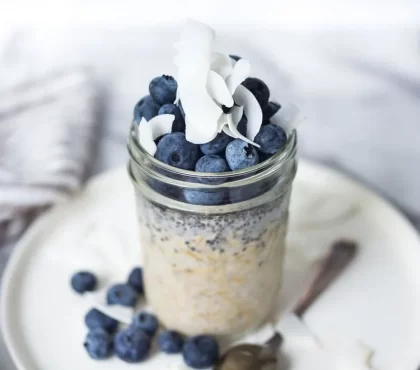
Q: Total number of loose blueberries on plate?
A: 9